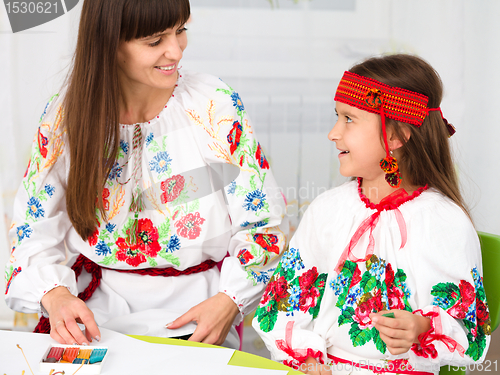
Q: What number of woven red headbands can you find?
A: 1